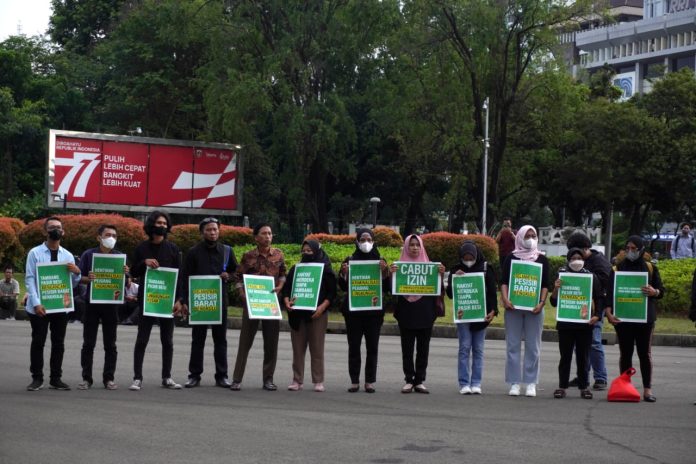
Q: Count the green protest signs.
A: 12